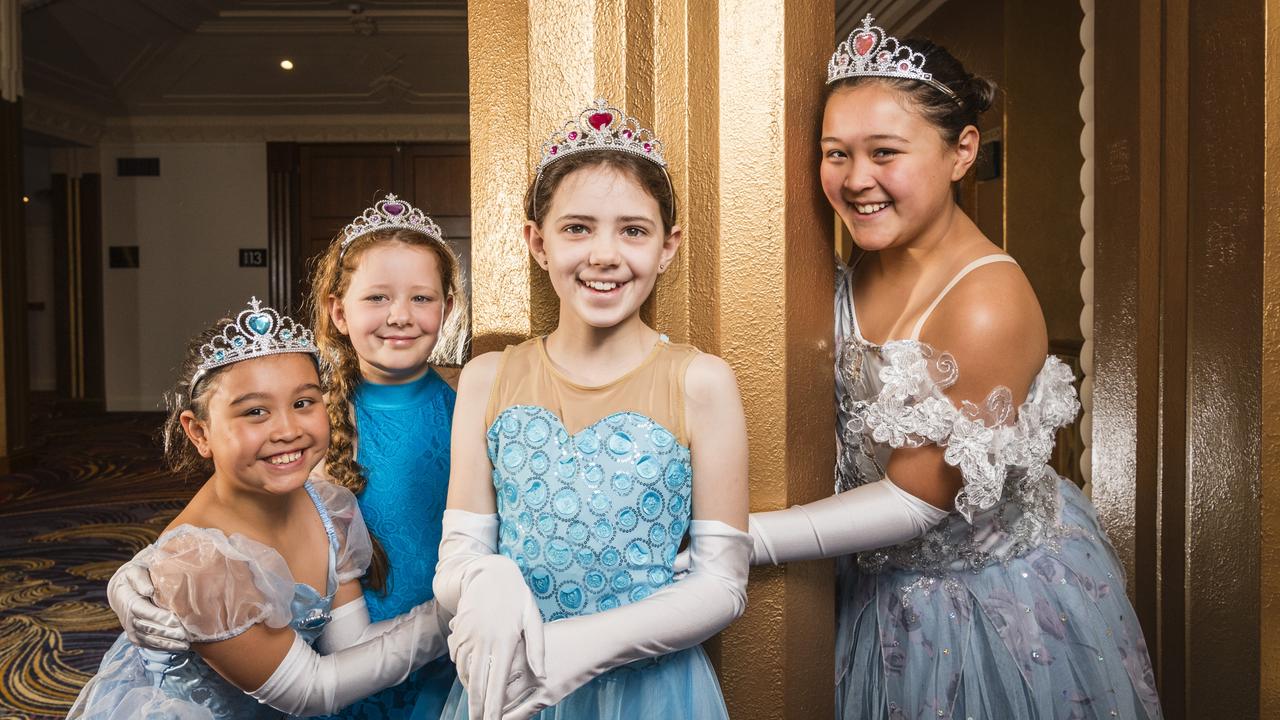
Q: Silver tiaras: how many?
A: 4